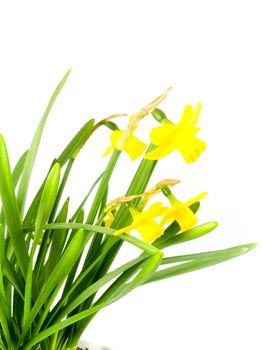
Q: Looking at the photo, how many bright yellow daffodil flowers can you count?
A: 4